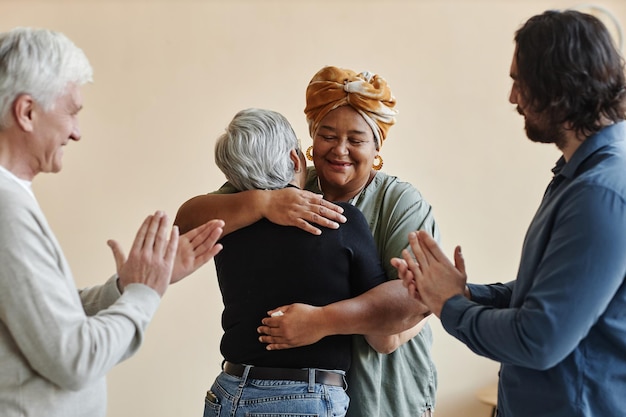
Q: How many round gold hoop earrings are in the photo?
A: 2